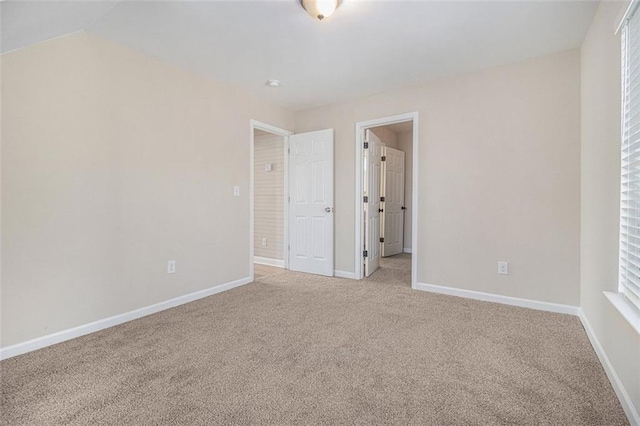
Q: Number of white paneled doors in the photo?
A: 3